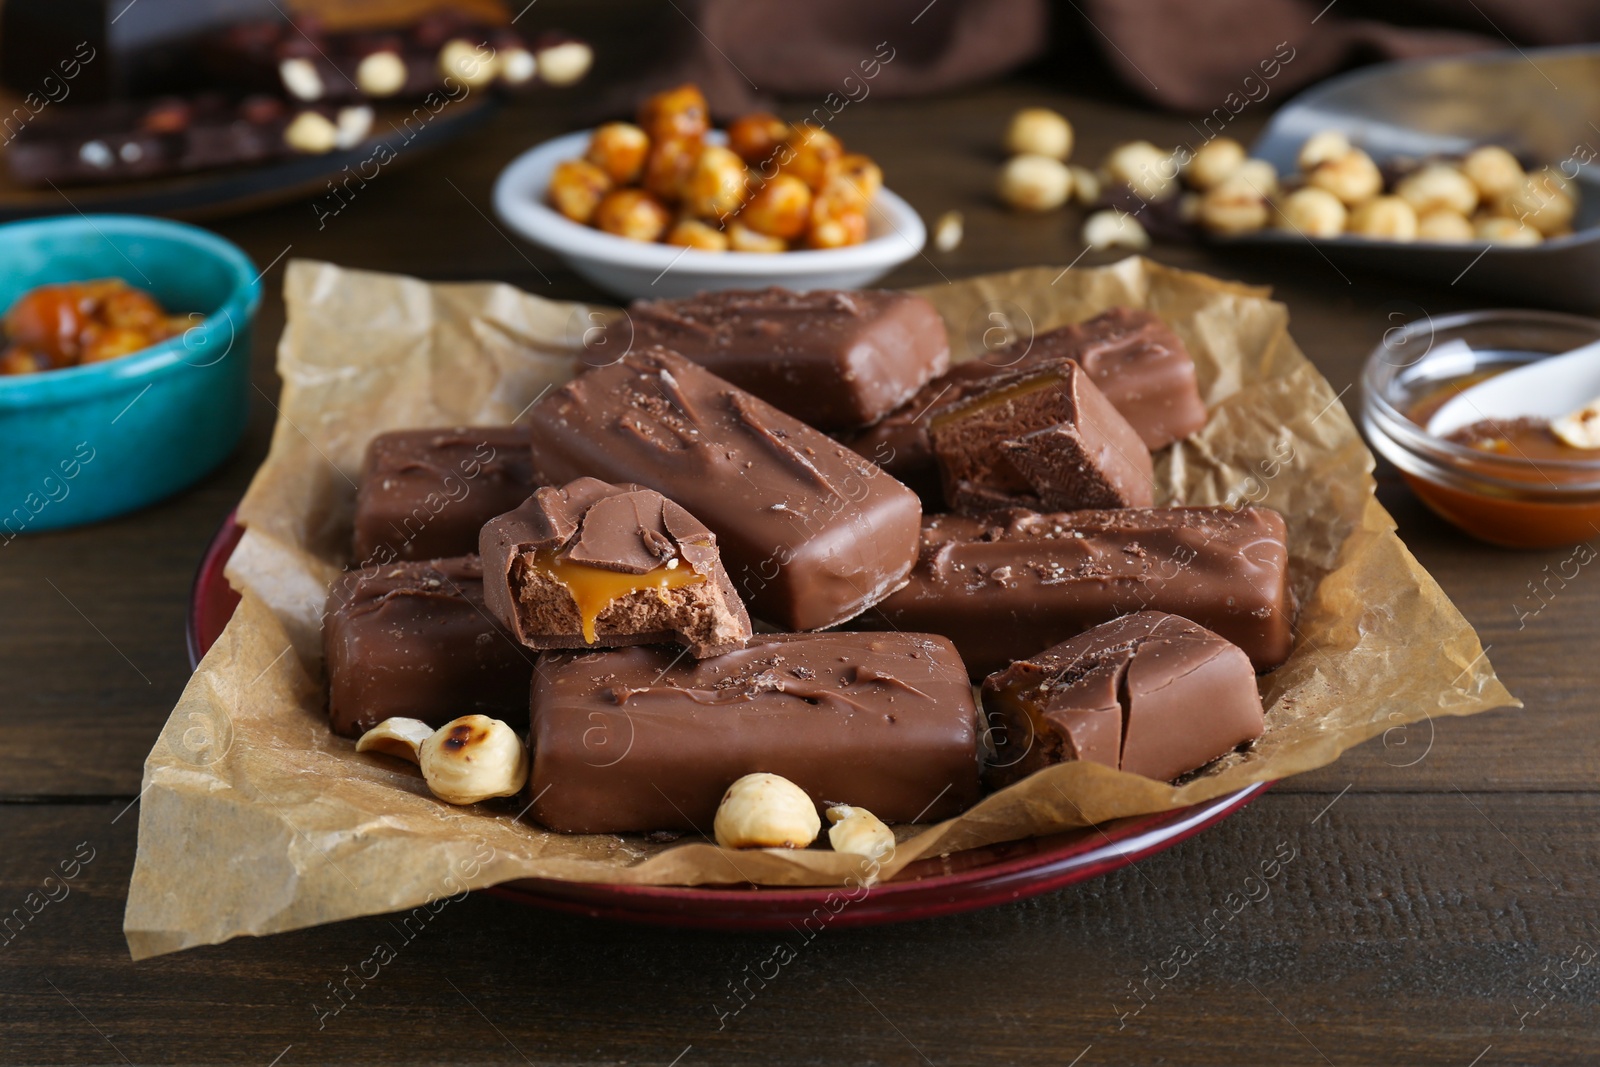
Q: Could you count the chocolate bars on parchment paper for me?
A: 10